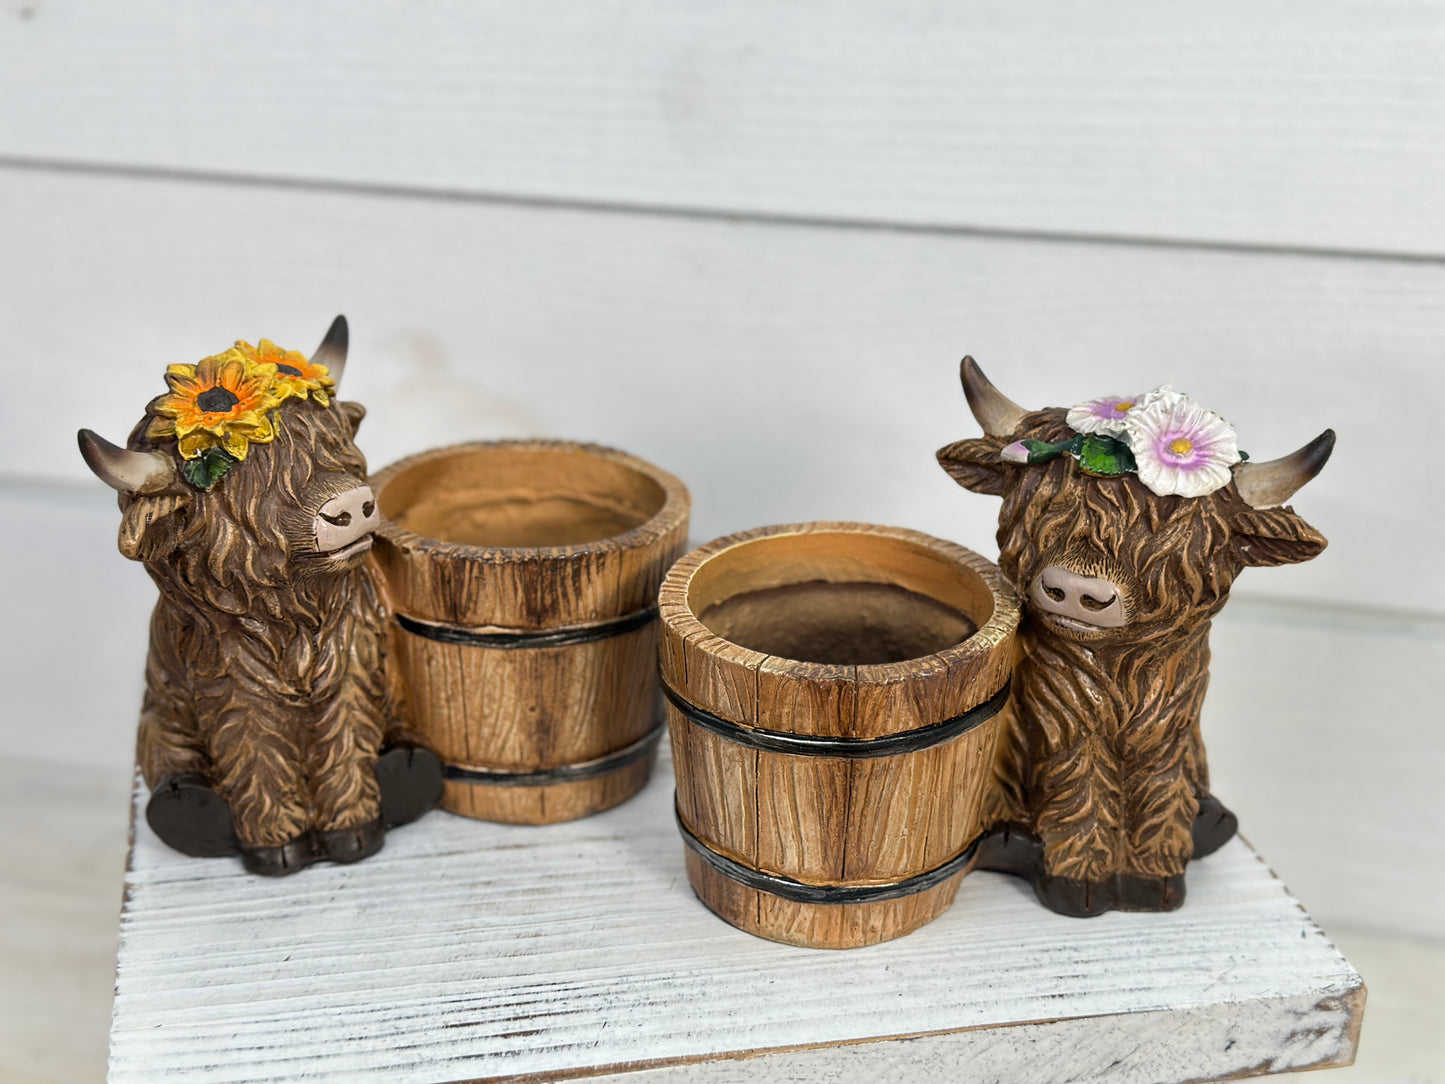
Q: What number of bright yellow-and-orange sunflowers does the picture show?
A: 2